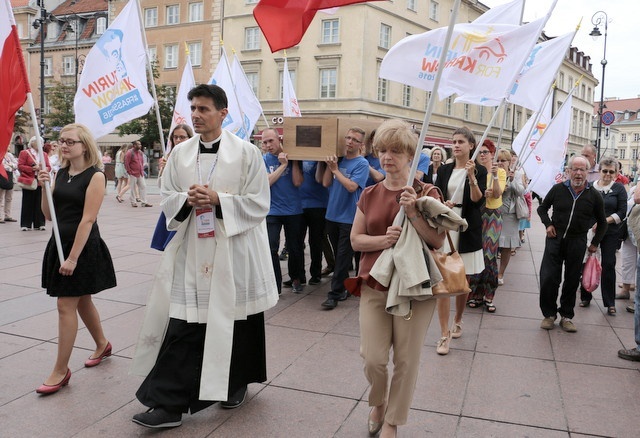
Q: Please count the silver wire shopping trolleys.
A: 0